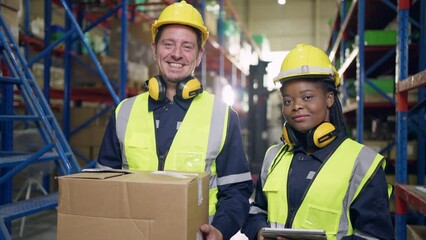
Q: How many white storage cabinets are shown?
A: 0